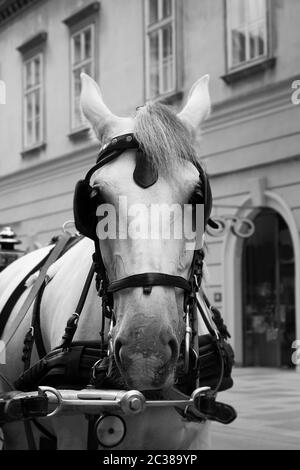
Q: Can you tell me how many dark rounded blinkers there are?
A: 2